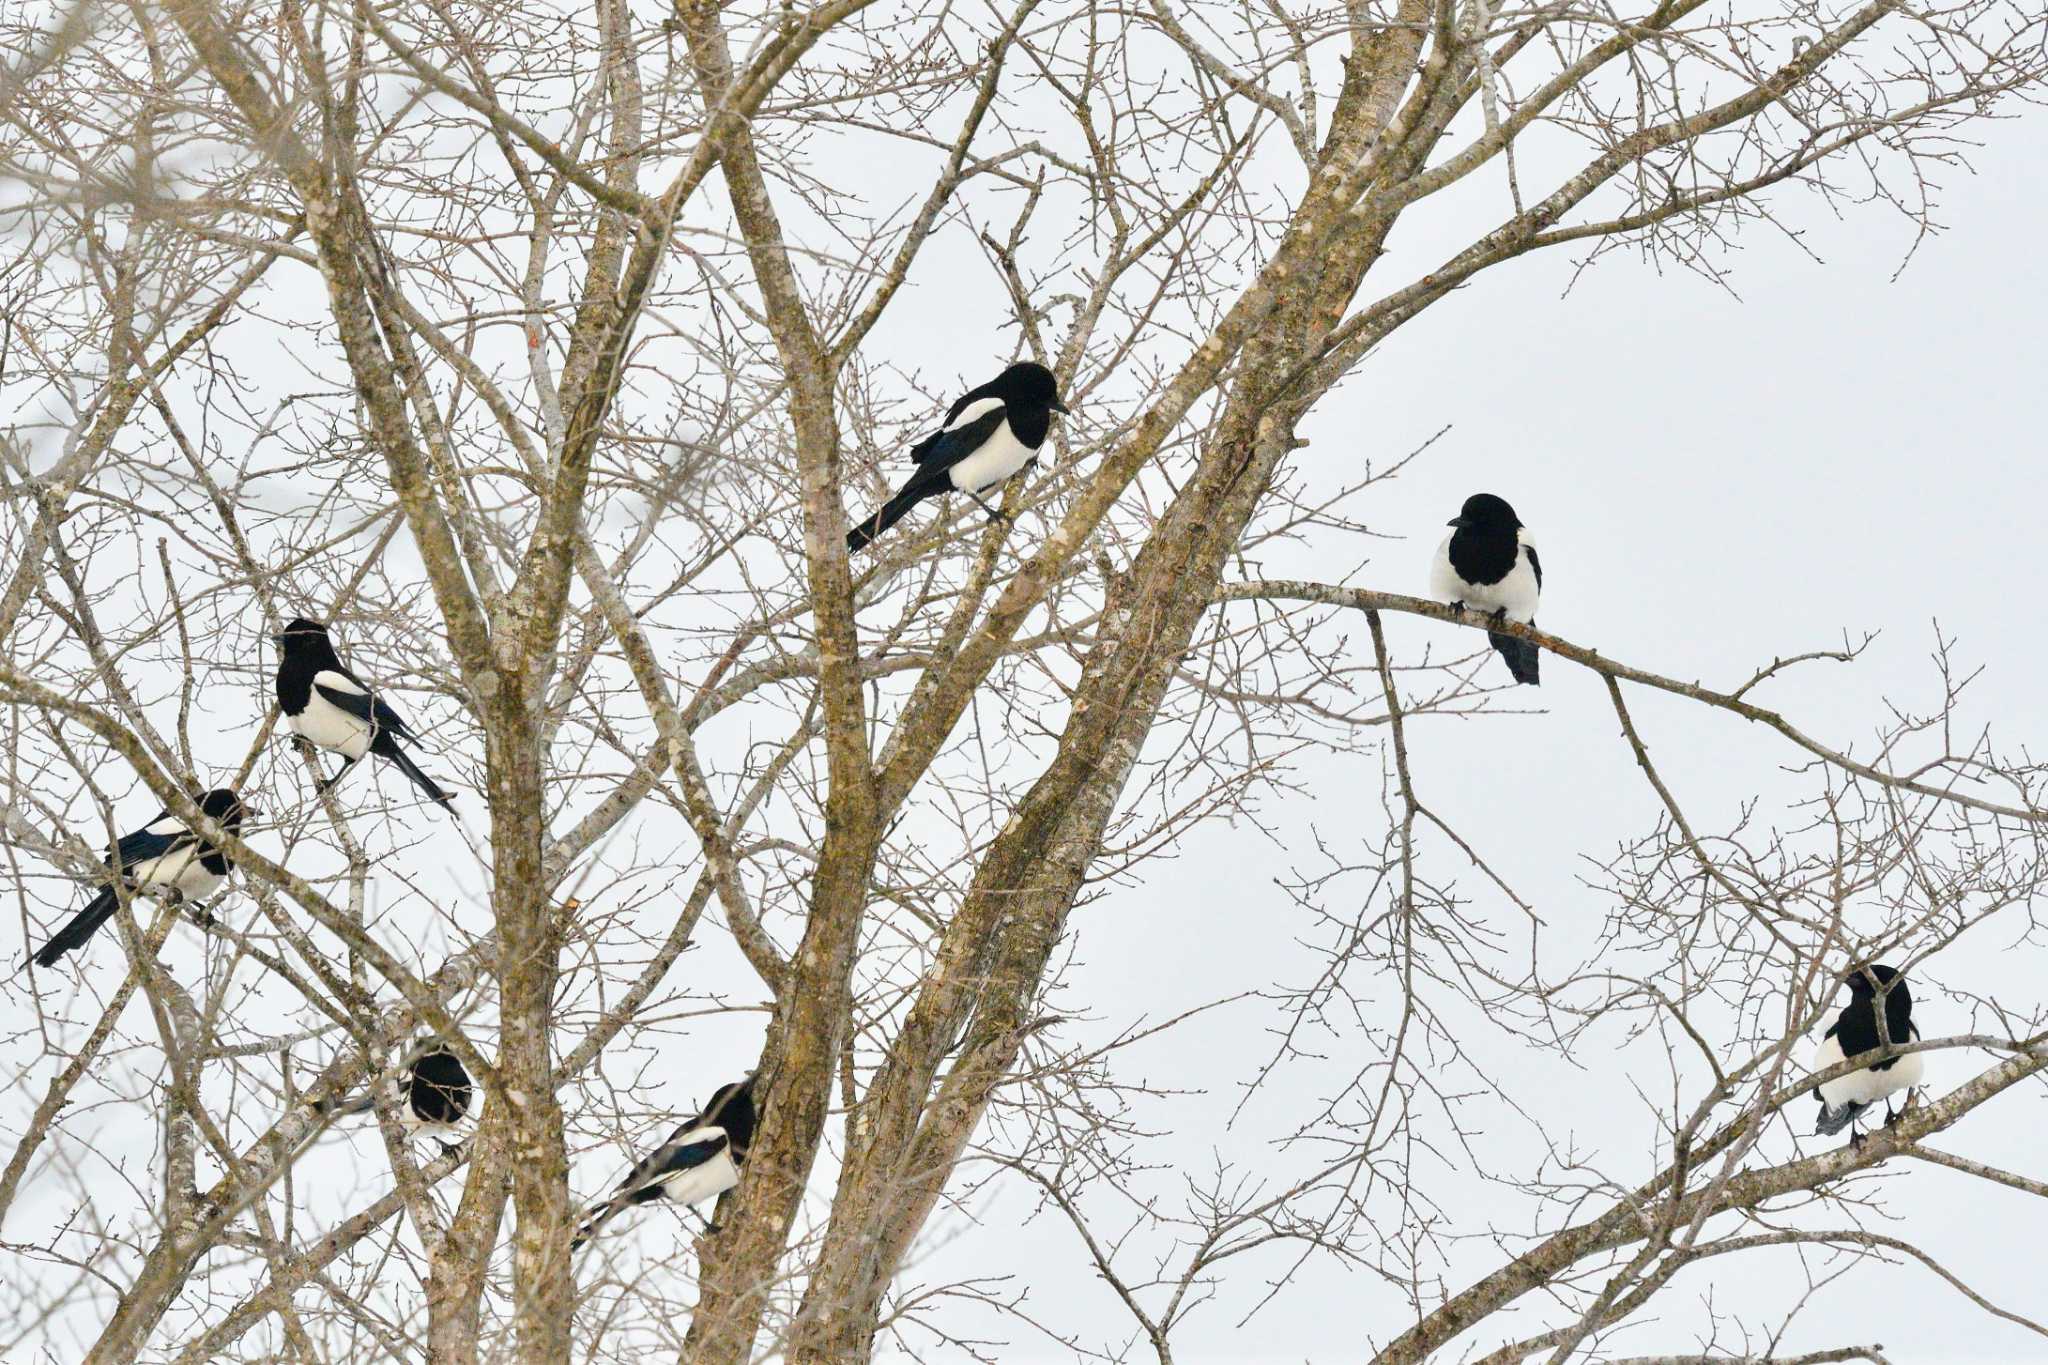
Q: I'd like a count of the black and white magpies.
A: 7